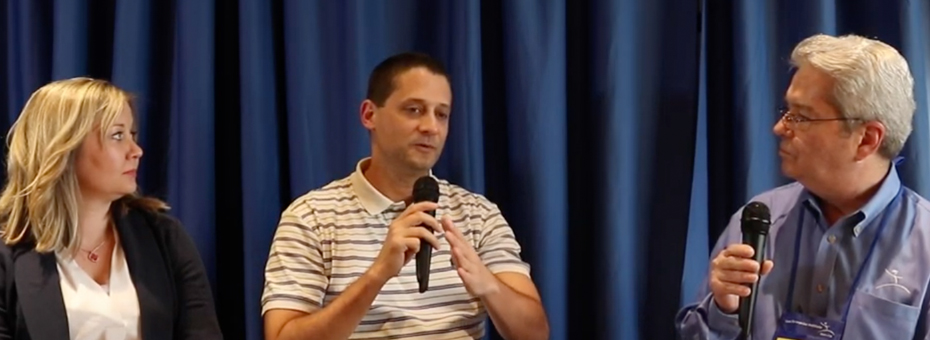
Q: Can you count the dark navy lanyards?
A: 1